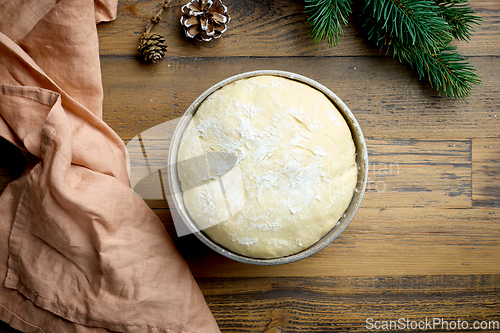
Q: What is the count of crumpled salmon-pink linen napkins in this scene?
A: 1